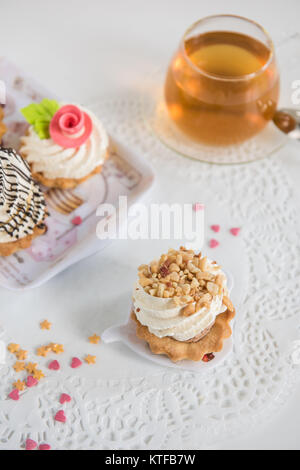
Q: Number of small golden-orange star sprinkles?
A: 12